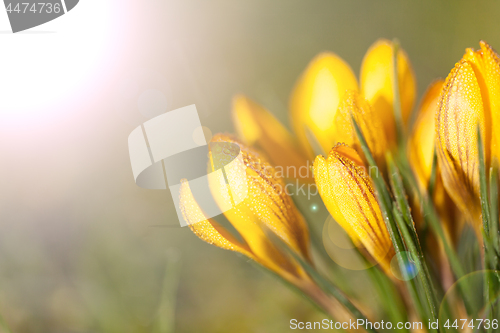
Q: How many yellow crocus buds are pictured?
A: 8